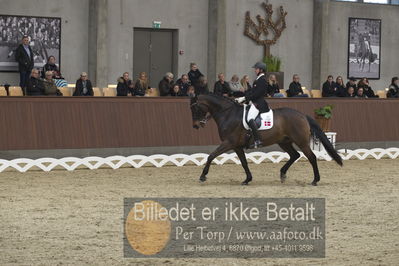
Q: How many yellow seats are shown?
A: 10